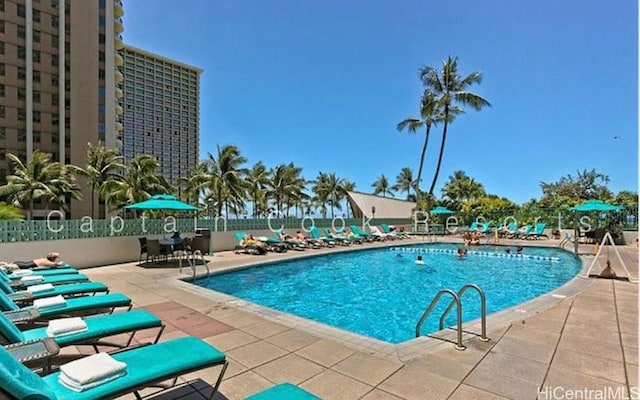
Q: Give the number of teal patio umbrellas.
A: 3